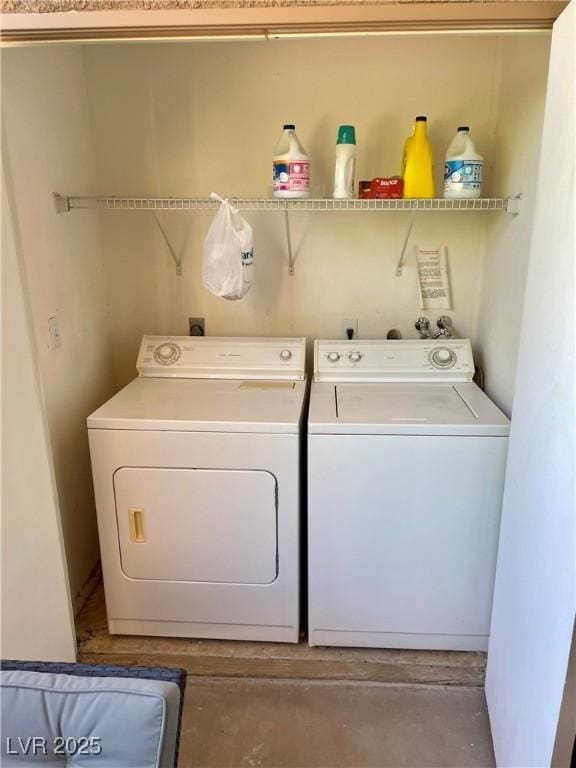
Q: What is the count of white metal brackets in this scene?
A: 3